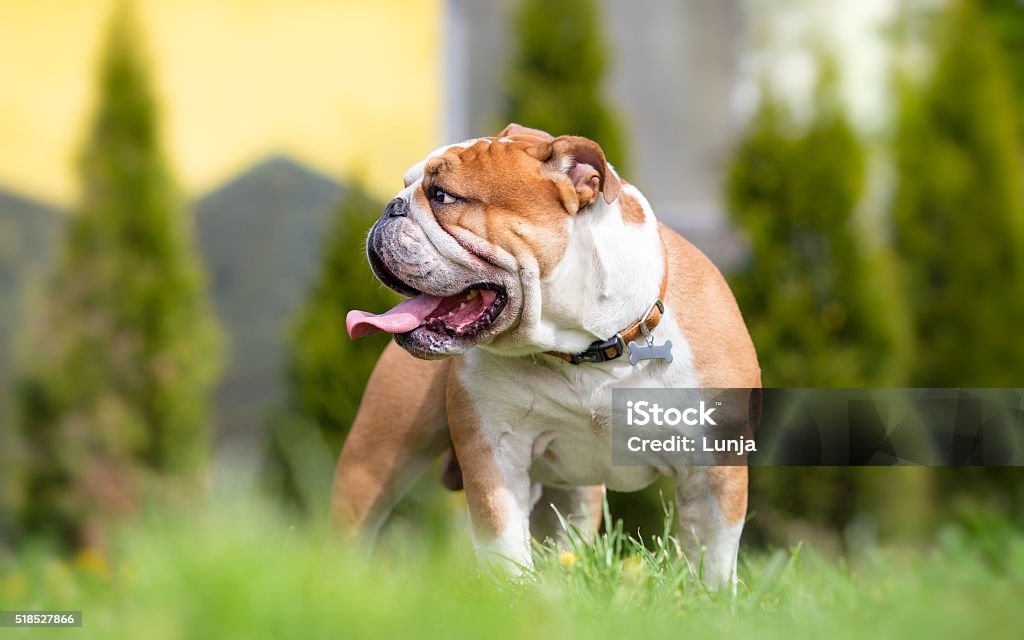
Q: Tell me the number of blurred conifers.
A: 5